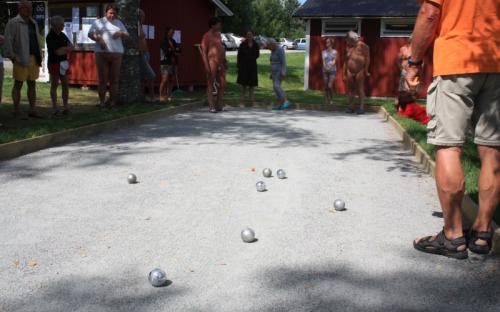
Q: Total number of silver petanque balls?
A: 7